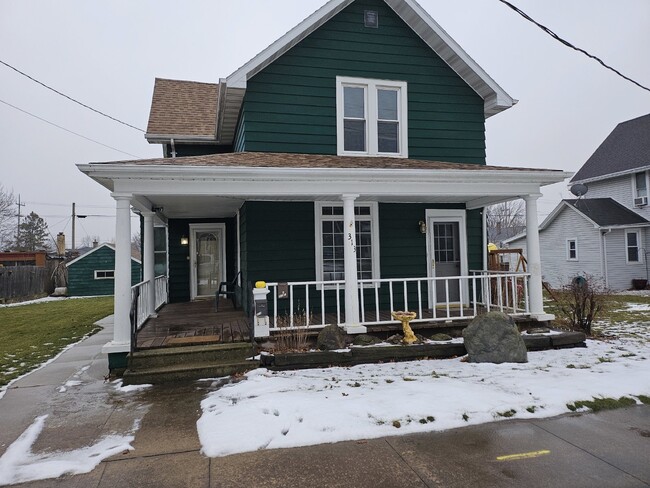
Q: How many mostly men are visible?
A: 0